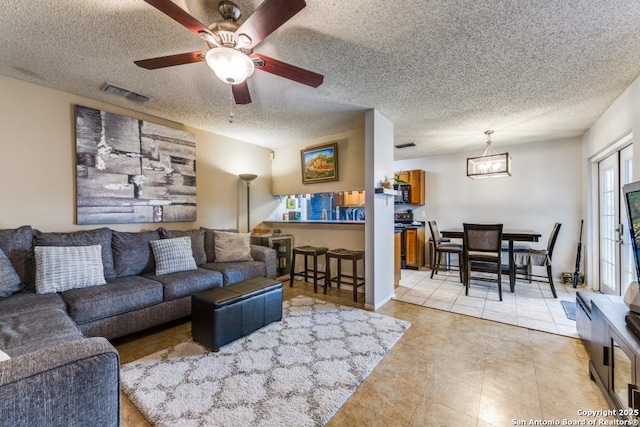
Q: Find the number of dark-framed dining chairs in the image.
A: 3